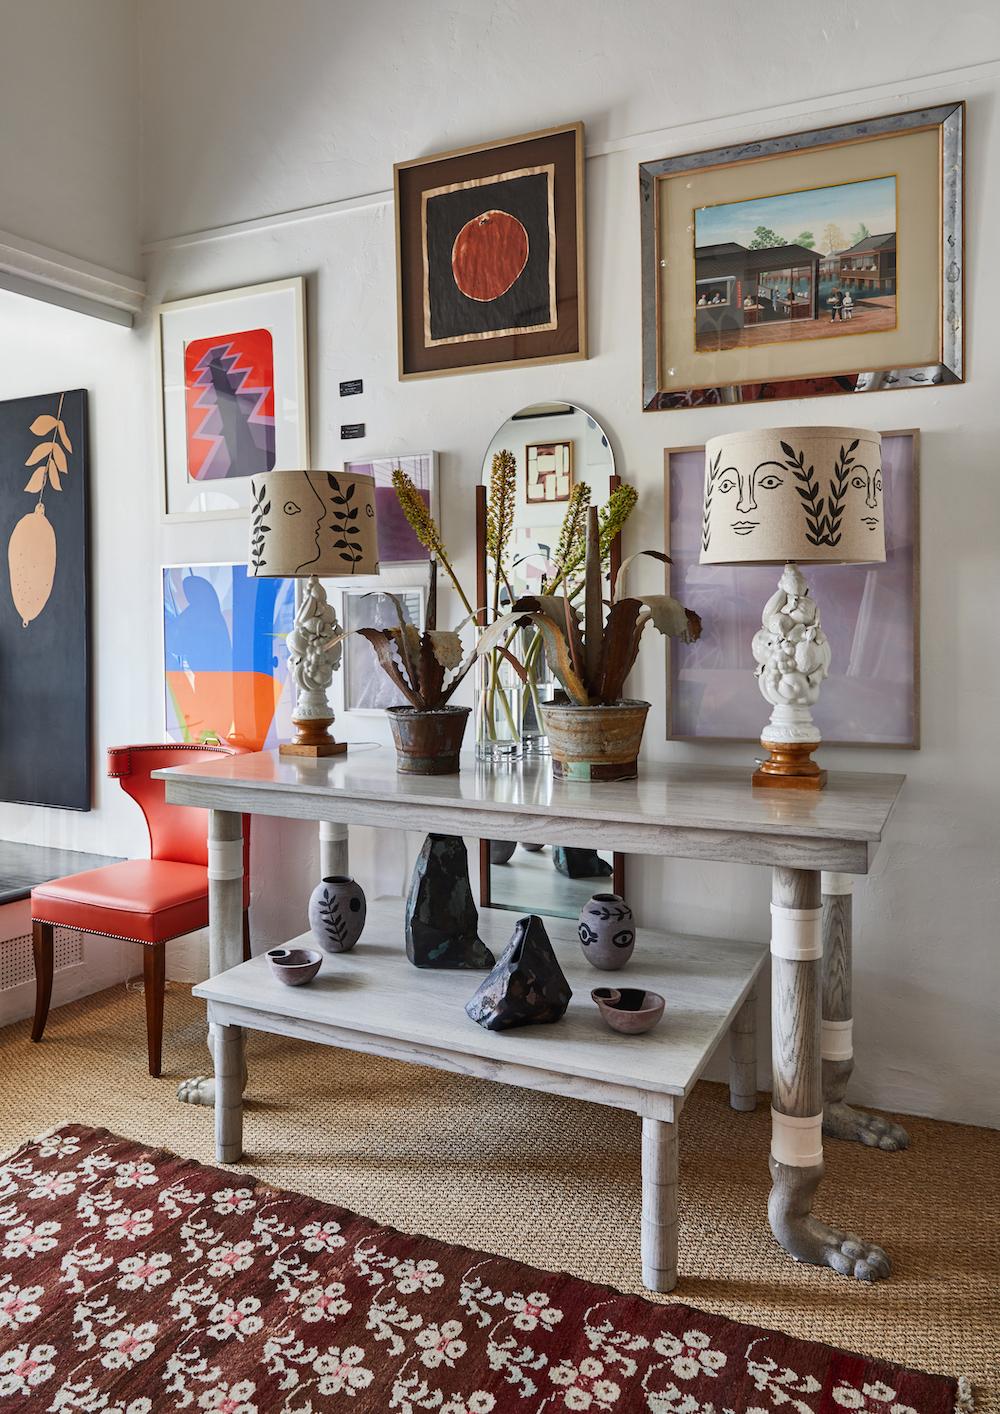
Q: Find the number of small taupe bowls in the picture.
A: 2